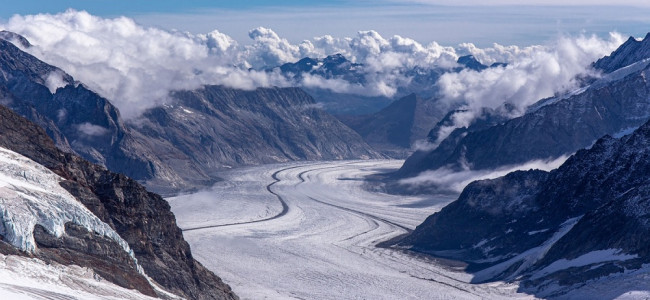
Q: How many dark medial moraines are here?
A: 2